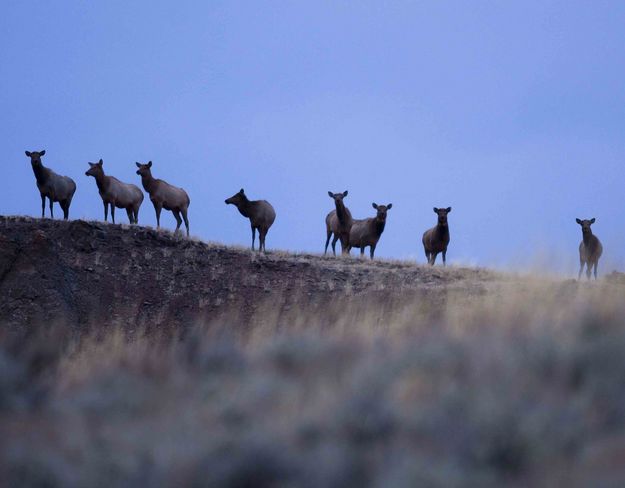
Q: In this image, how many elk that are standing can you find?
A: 8